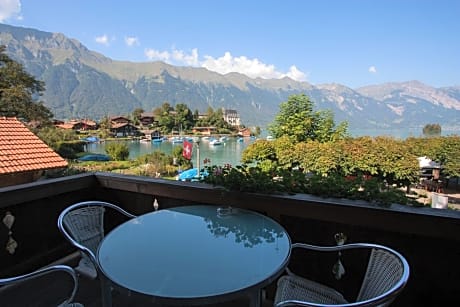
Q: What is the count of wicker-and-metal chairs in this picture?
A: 3